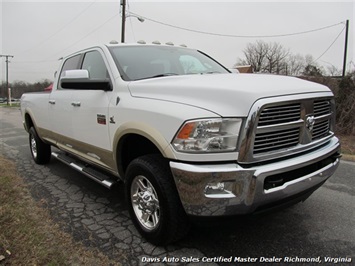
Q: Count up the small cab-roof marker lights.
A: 5